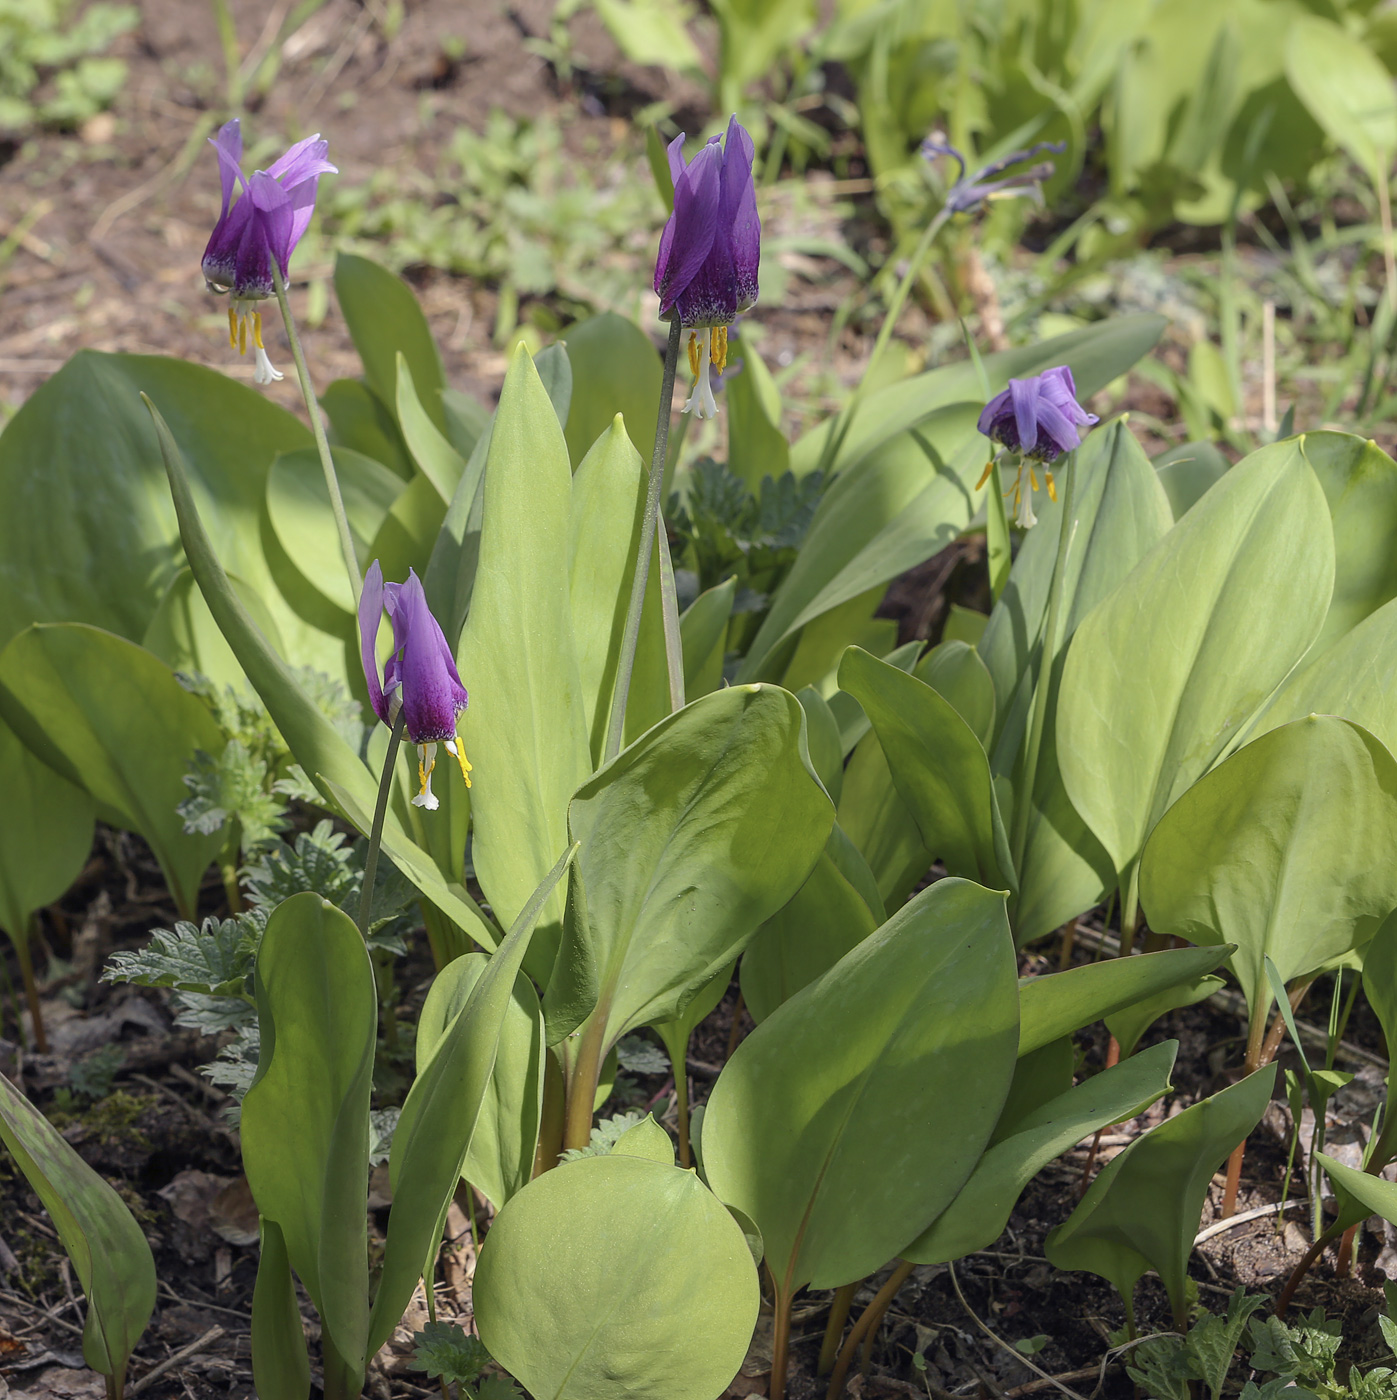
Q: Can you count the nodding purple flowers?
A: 4